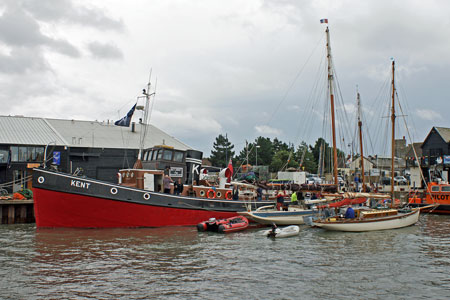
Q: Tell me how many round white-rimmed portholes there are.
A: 5